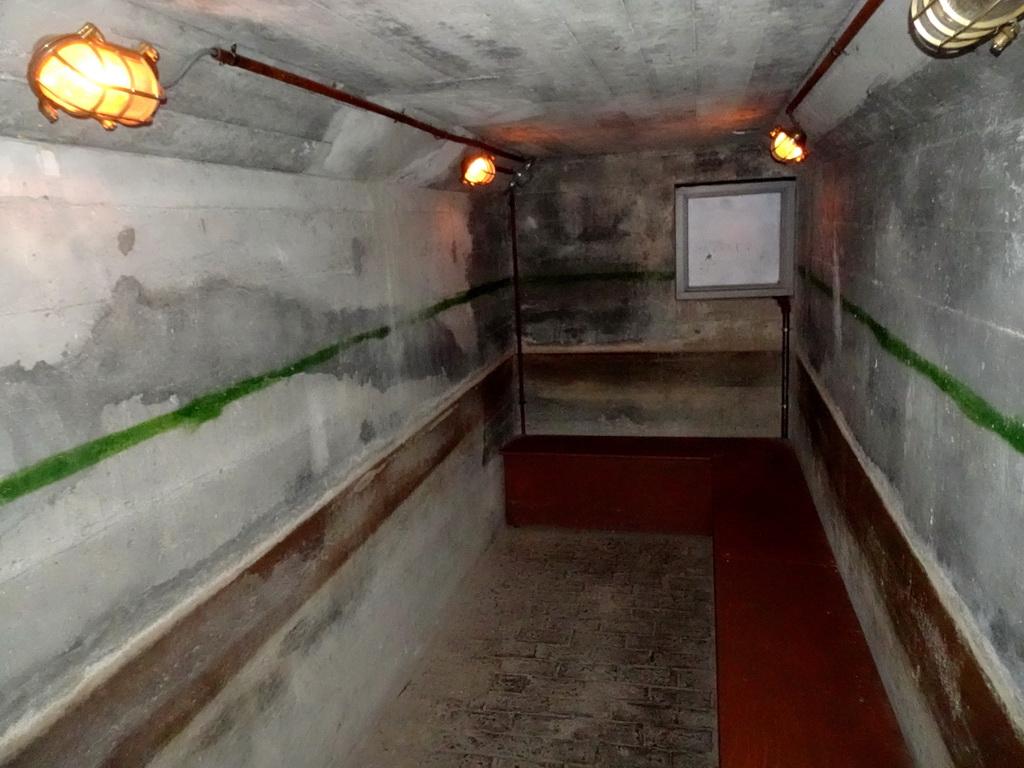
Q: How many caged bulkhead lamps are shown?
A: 4